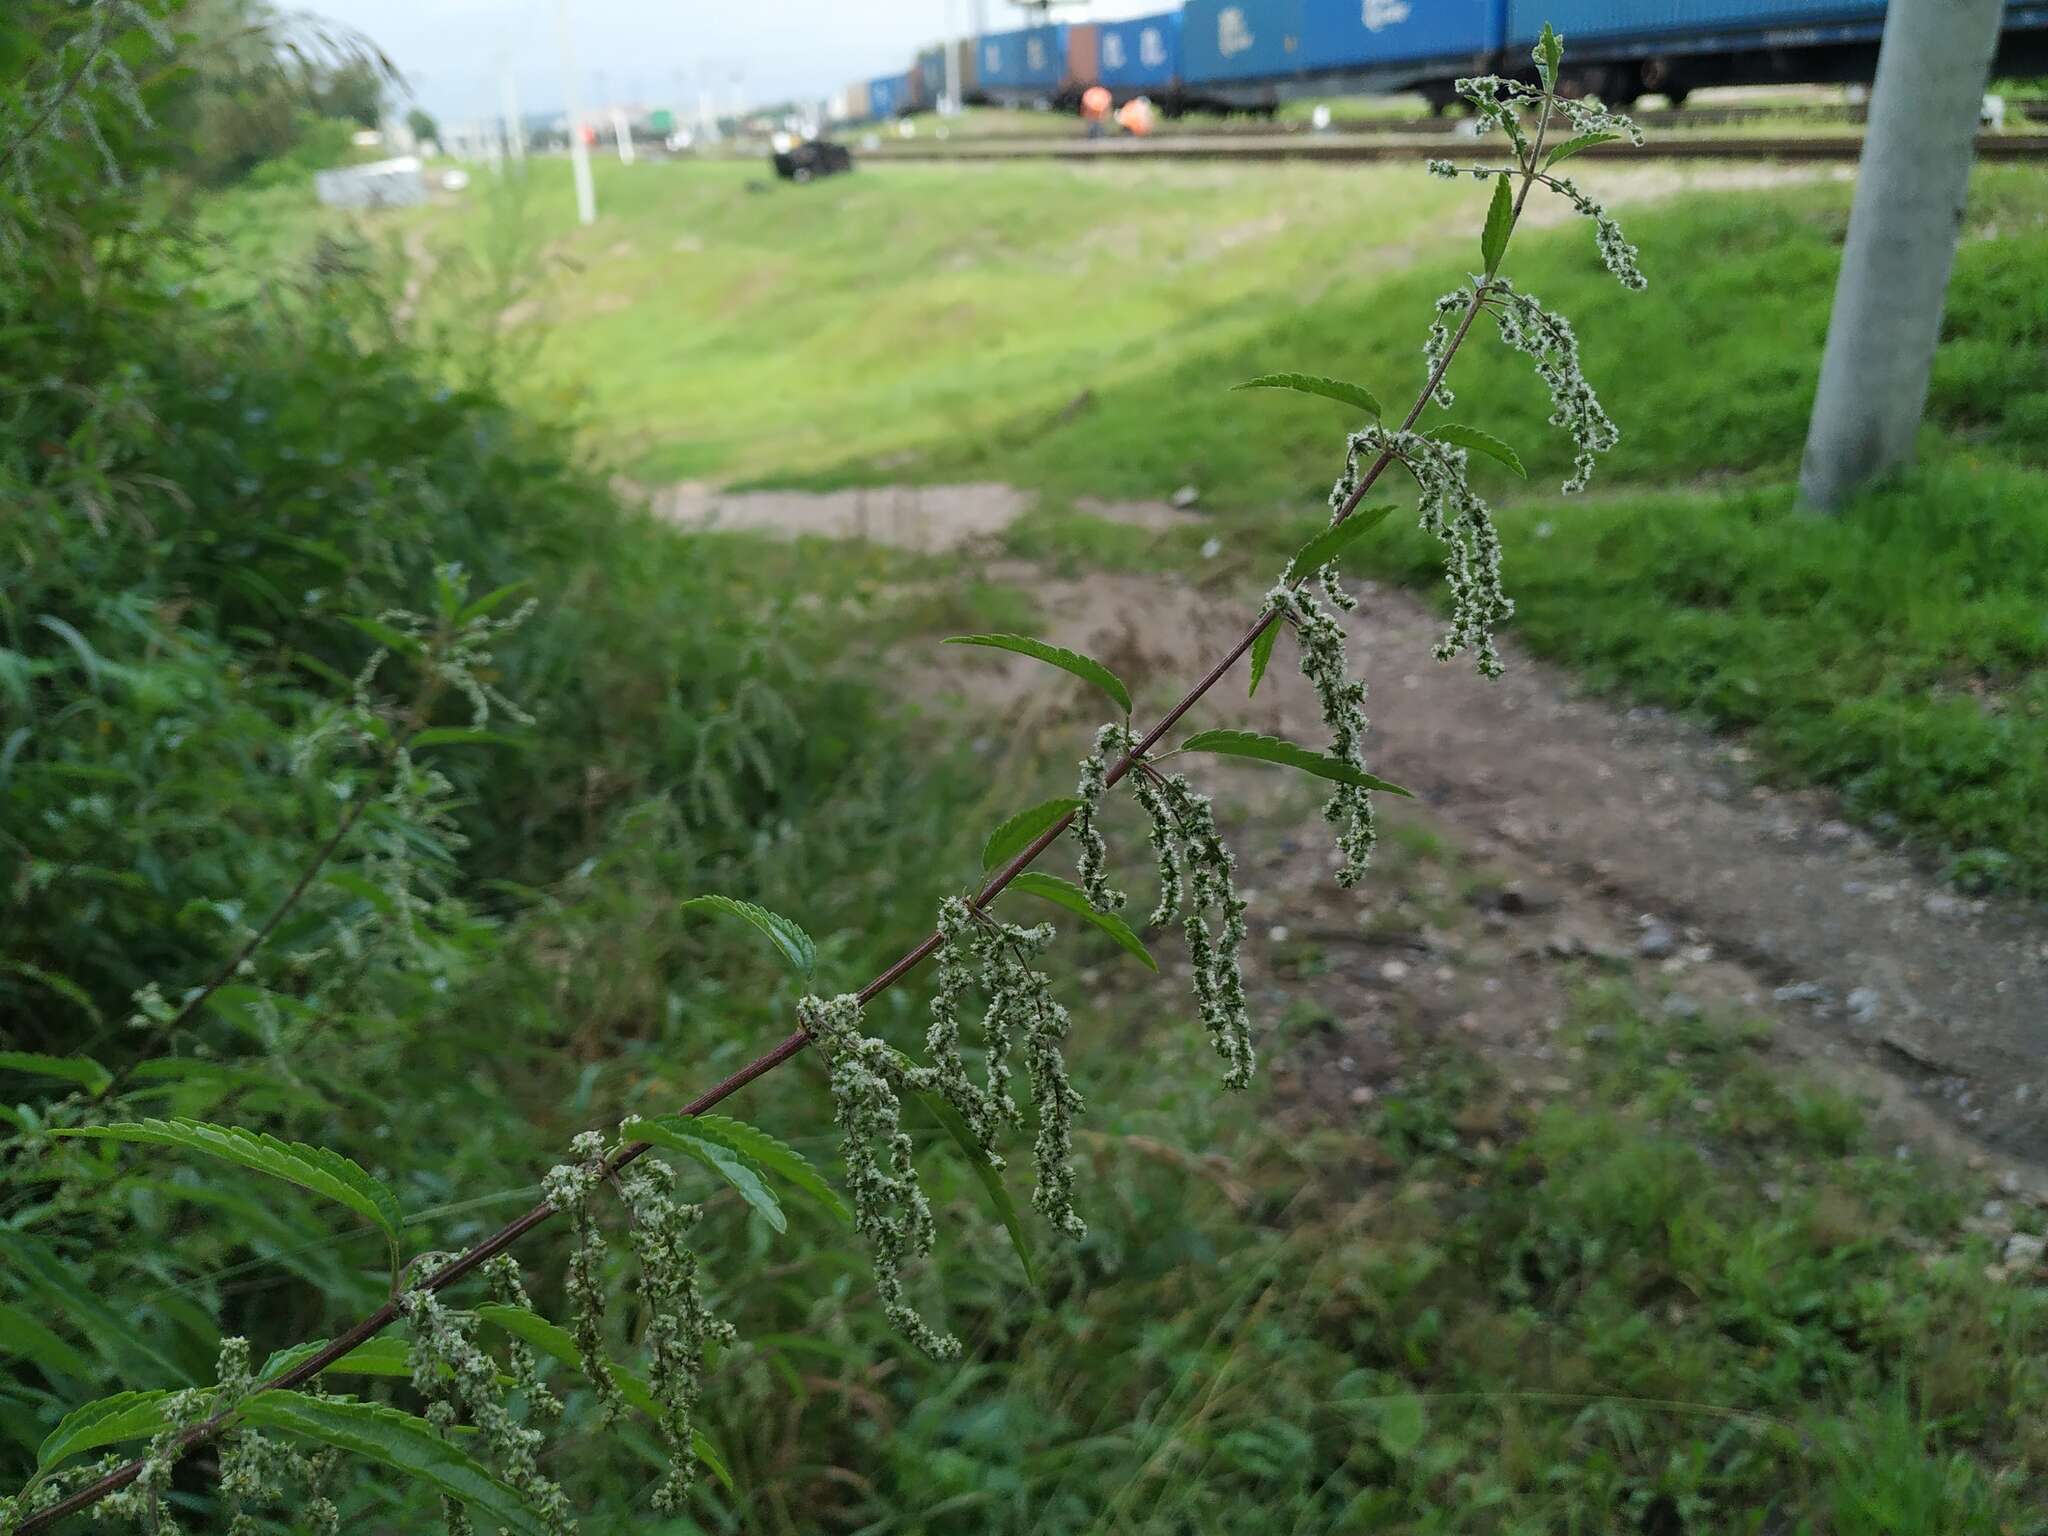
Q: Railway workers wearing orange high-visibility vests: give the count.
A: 2